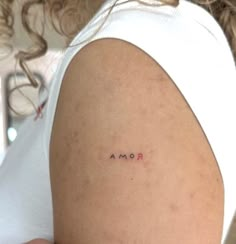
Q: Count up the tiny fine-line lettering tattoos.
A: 1